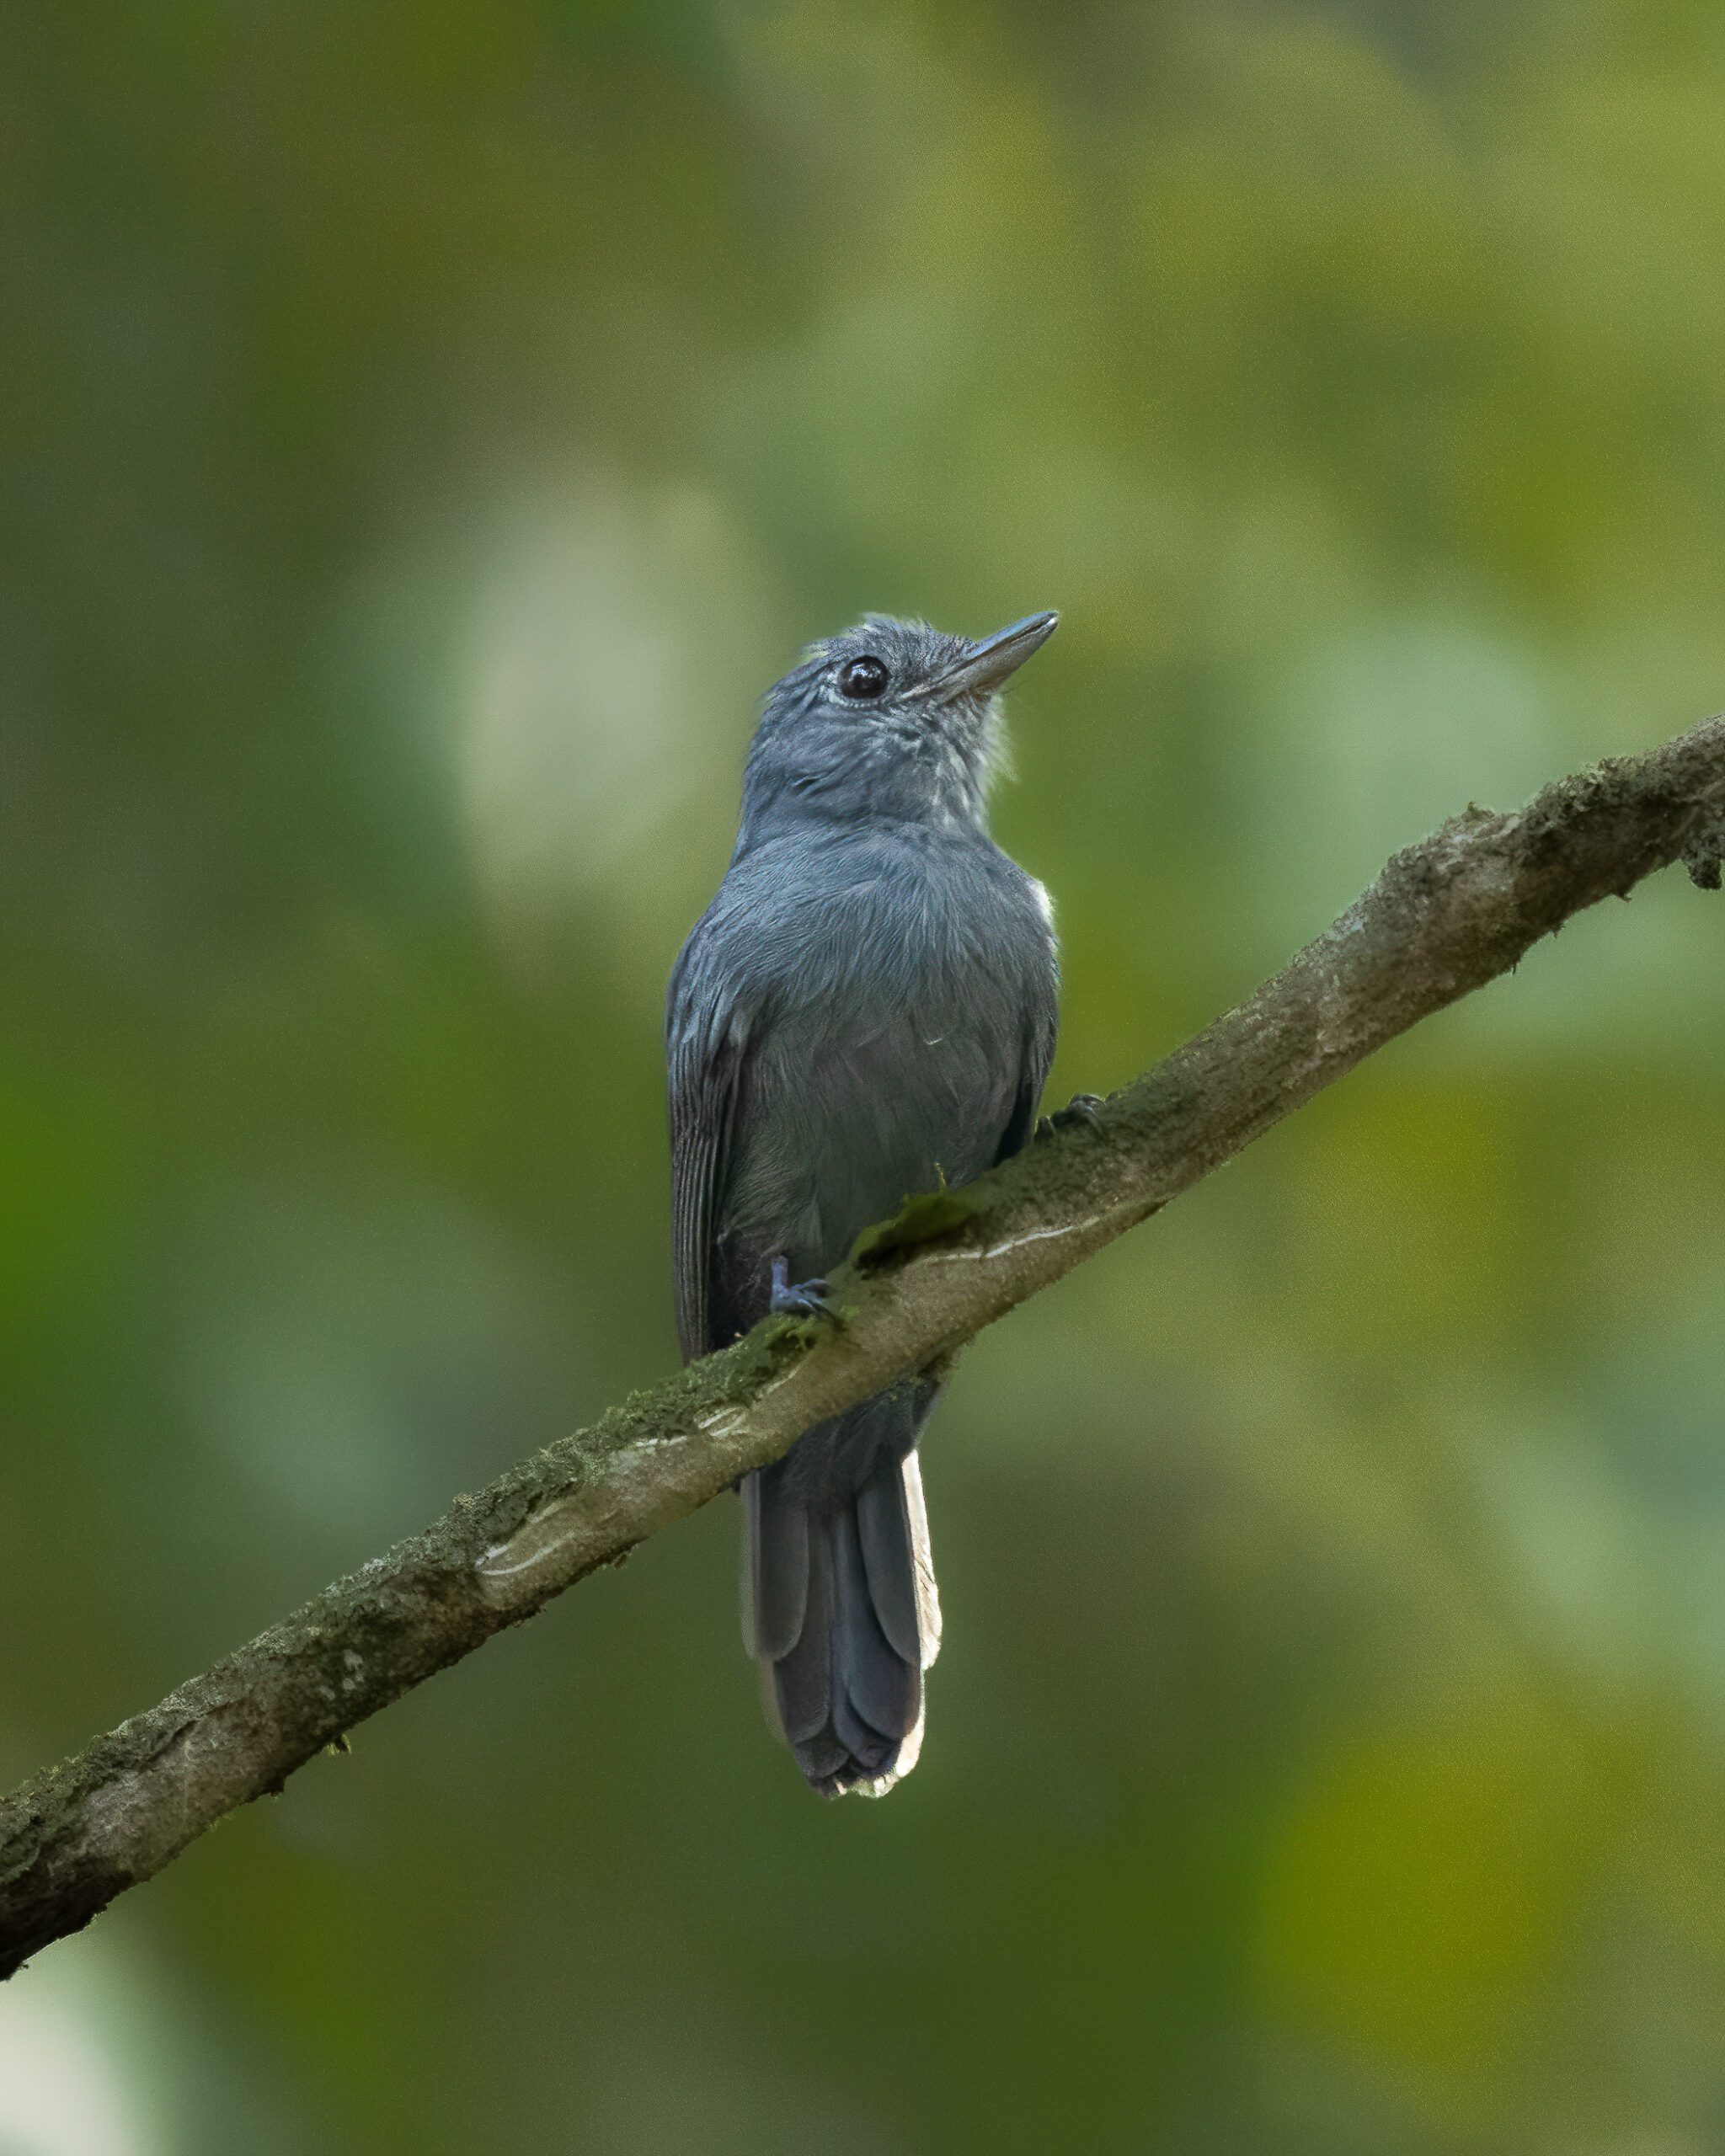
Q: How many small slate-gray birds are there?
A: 1